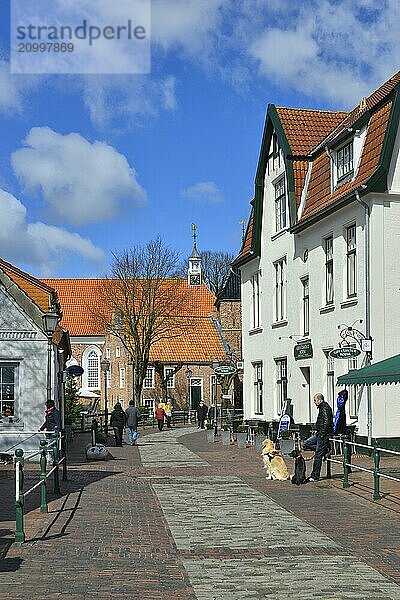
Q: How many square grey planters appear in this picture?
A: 5